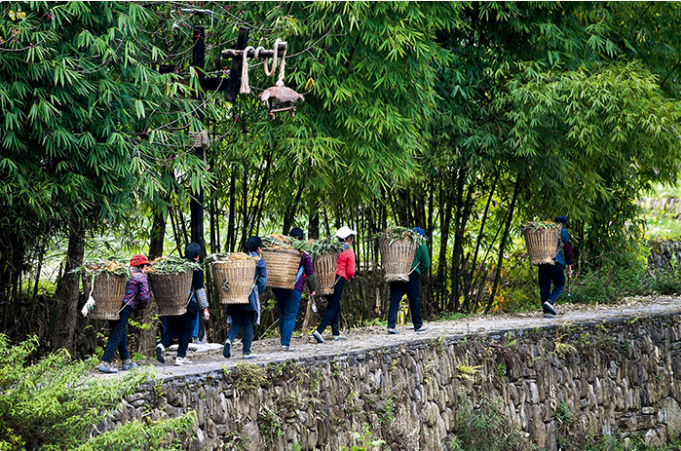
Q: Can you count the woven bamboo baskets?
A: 7